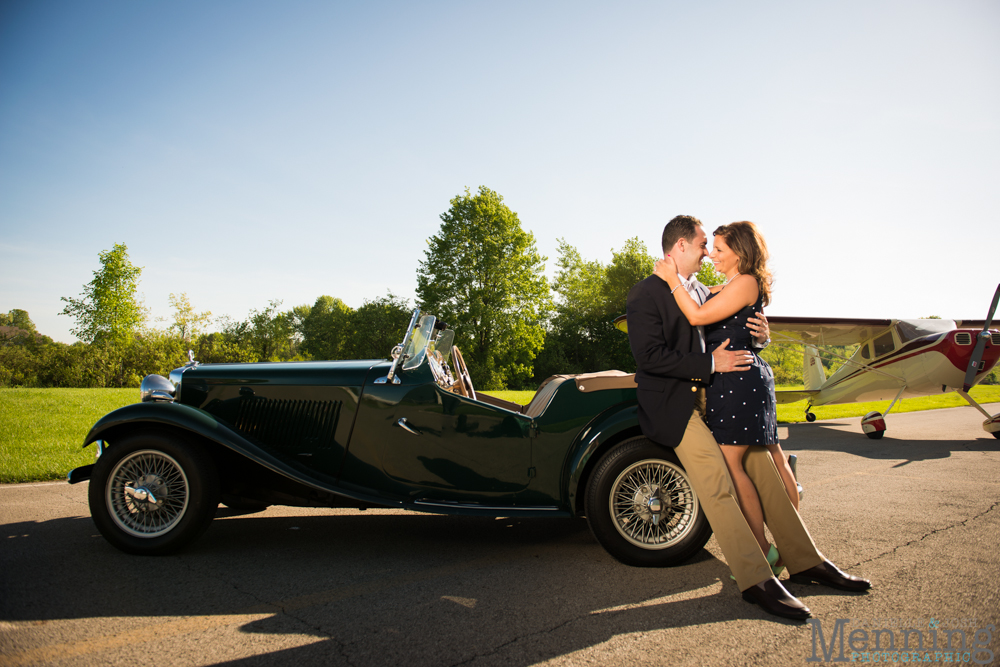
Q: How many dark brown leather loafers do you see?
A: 2